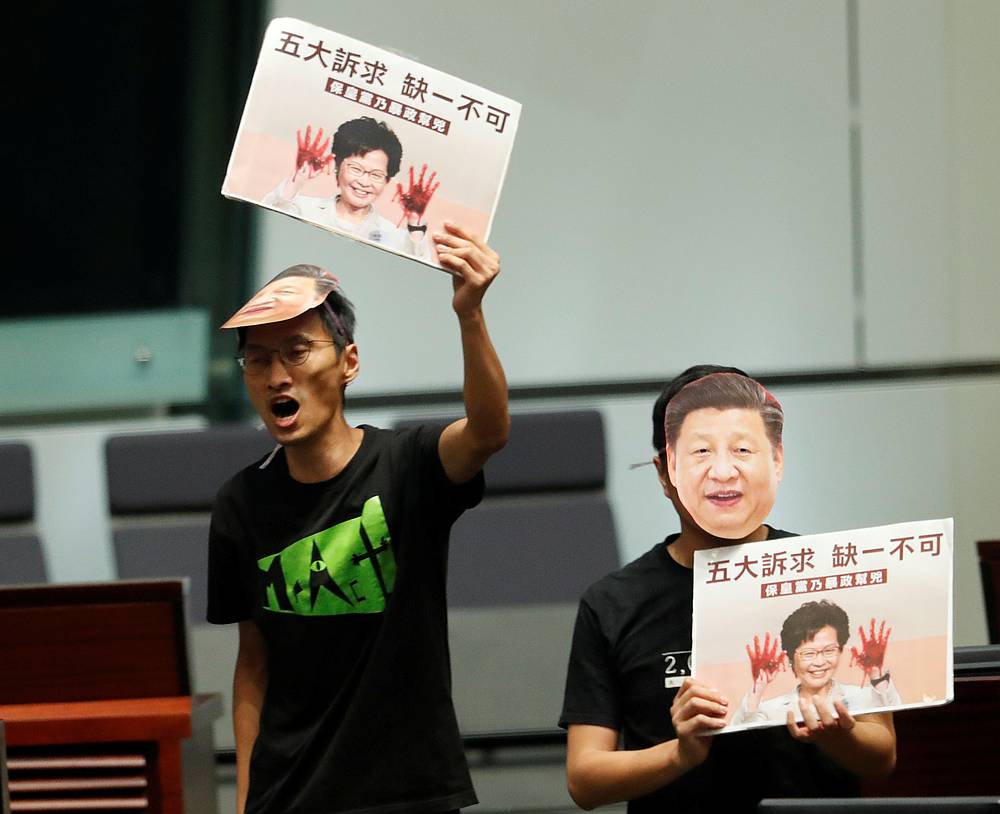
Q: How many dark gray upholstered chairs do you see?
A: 3